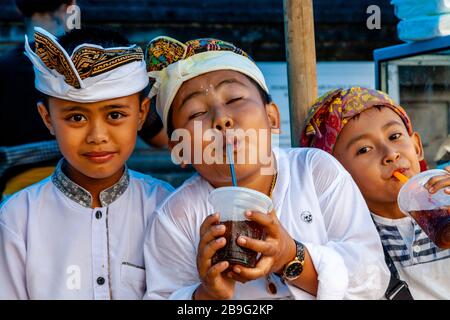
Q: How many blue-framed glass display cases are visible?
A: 1